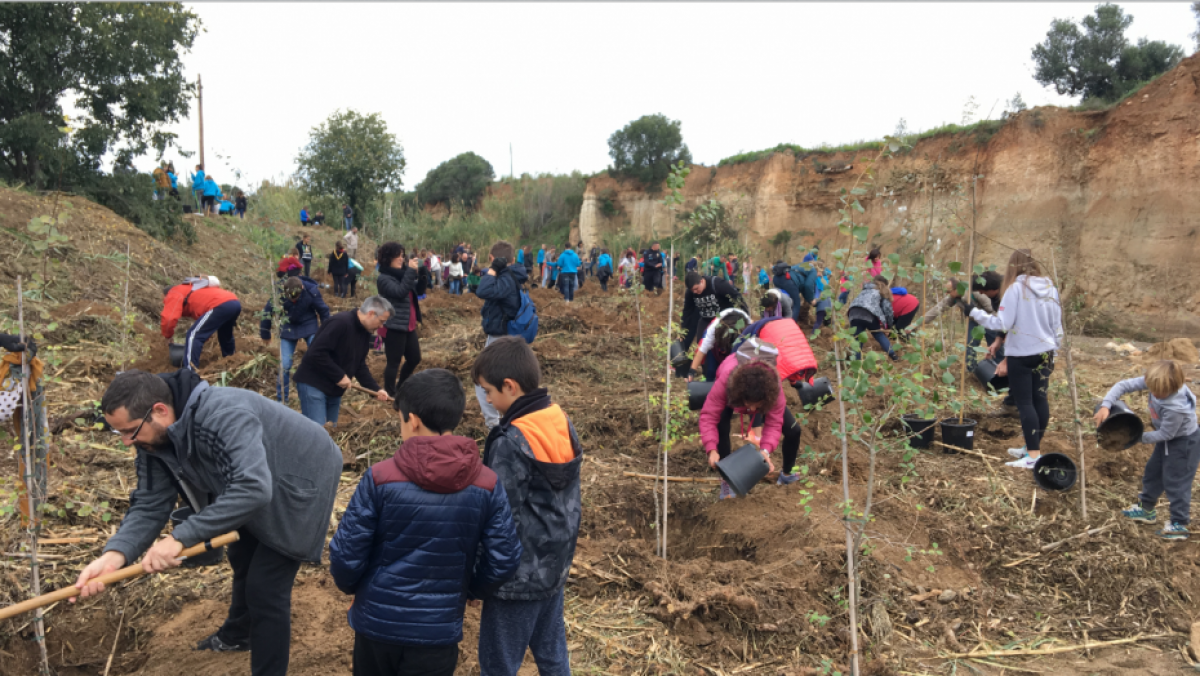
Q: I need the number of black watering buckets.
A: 11